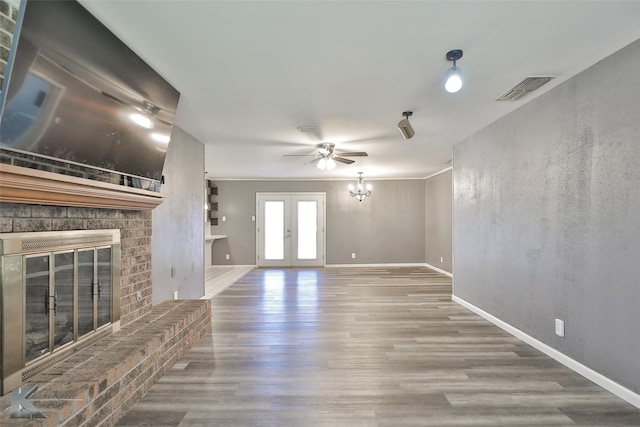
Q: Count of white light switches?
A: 2